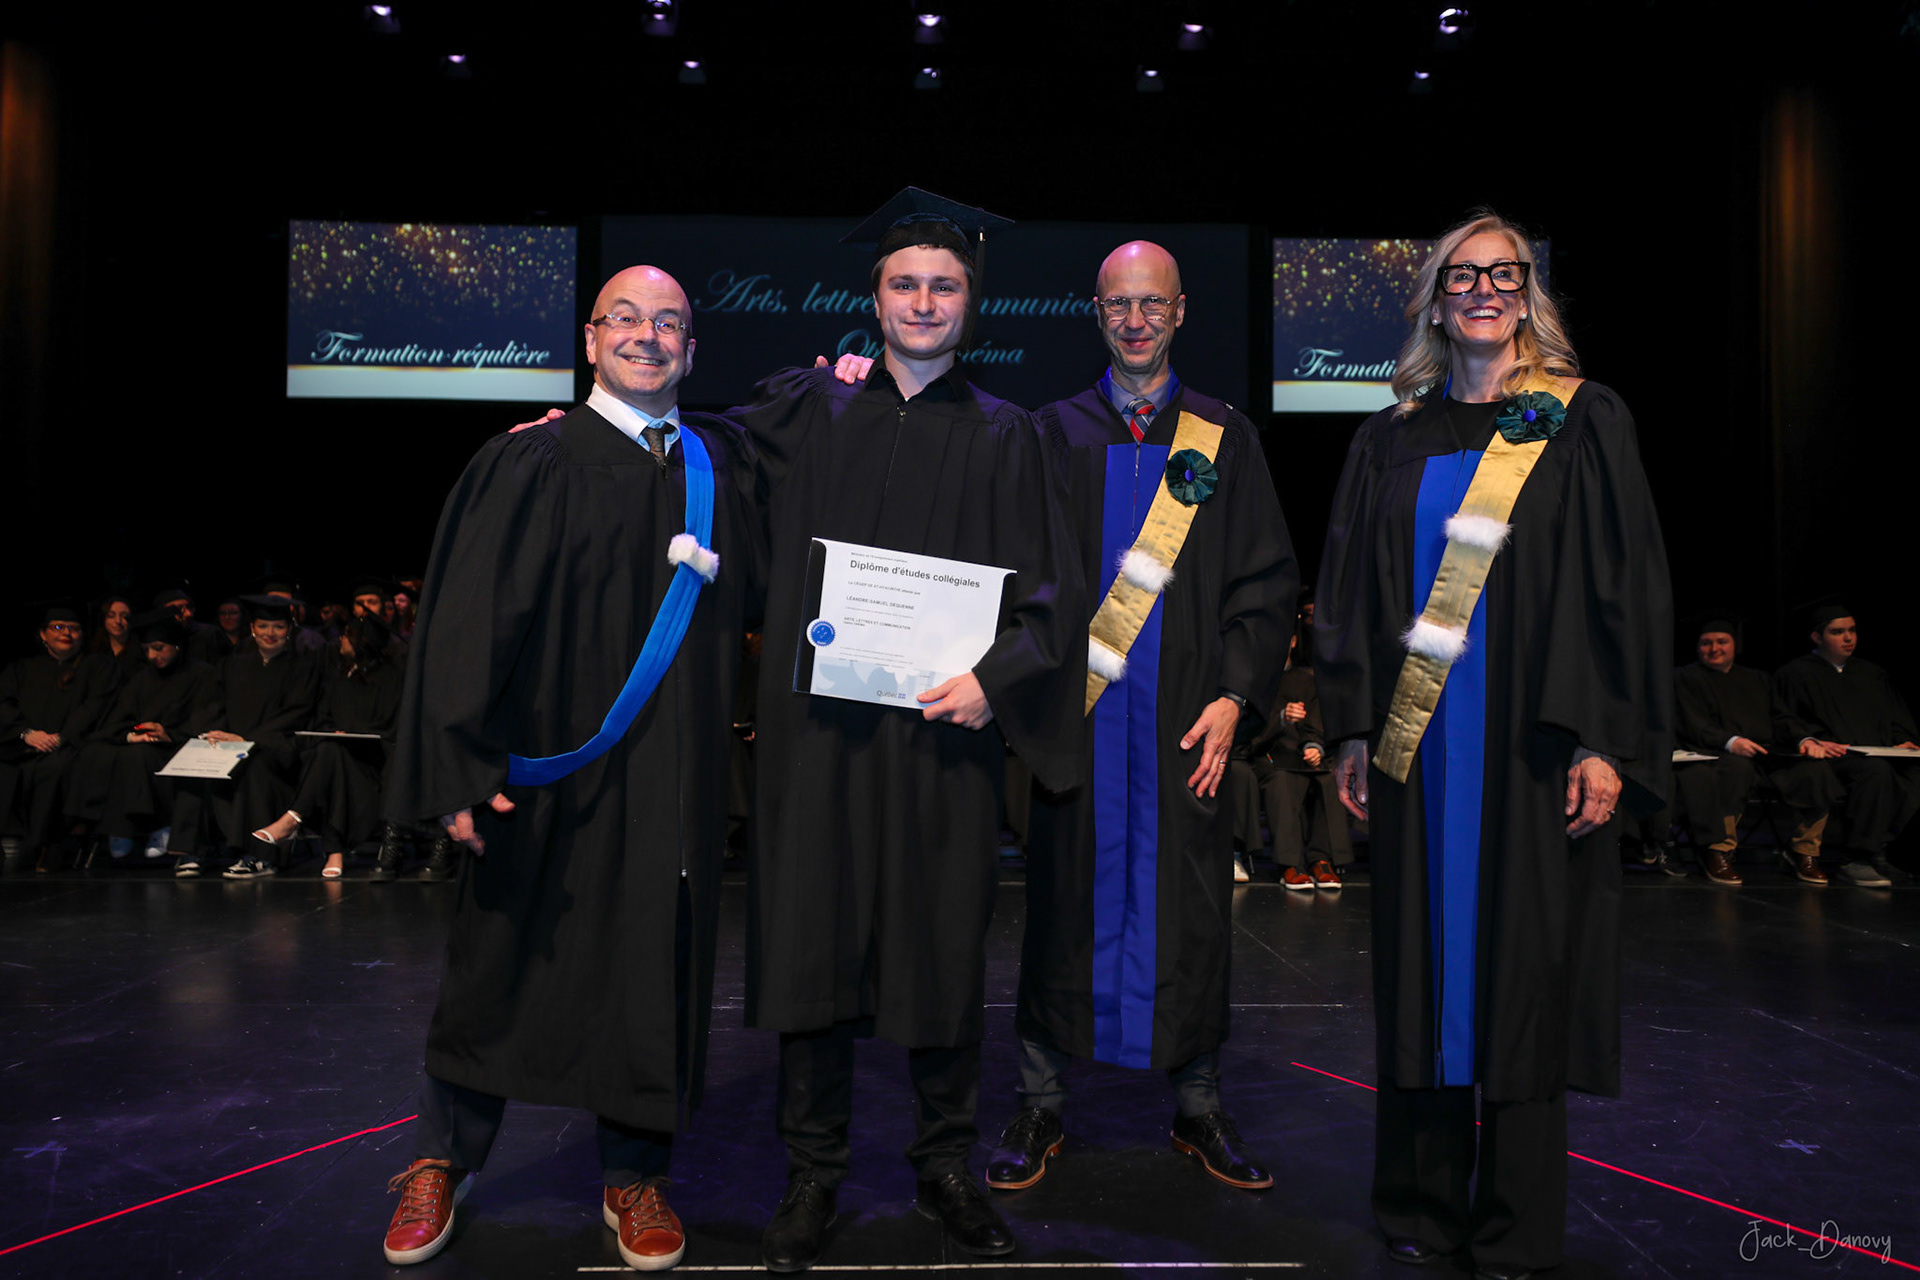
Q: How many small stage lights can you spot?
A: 10